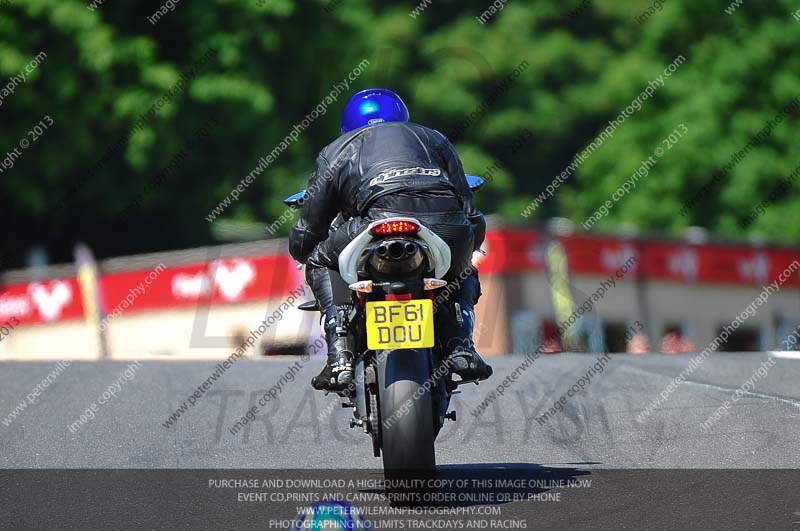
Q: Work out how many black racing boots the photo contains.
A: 2